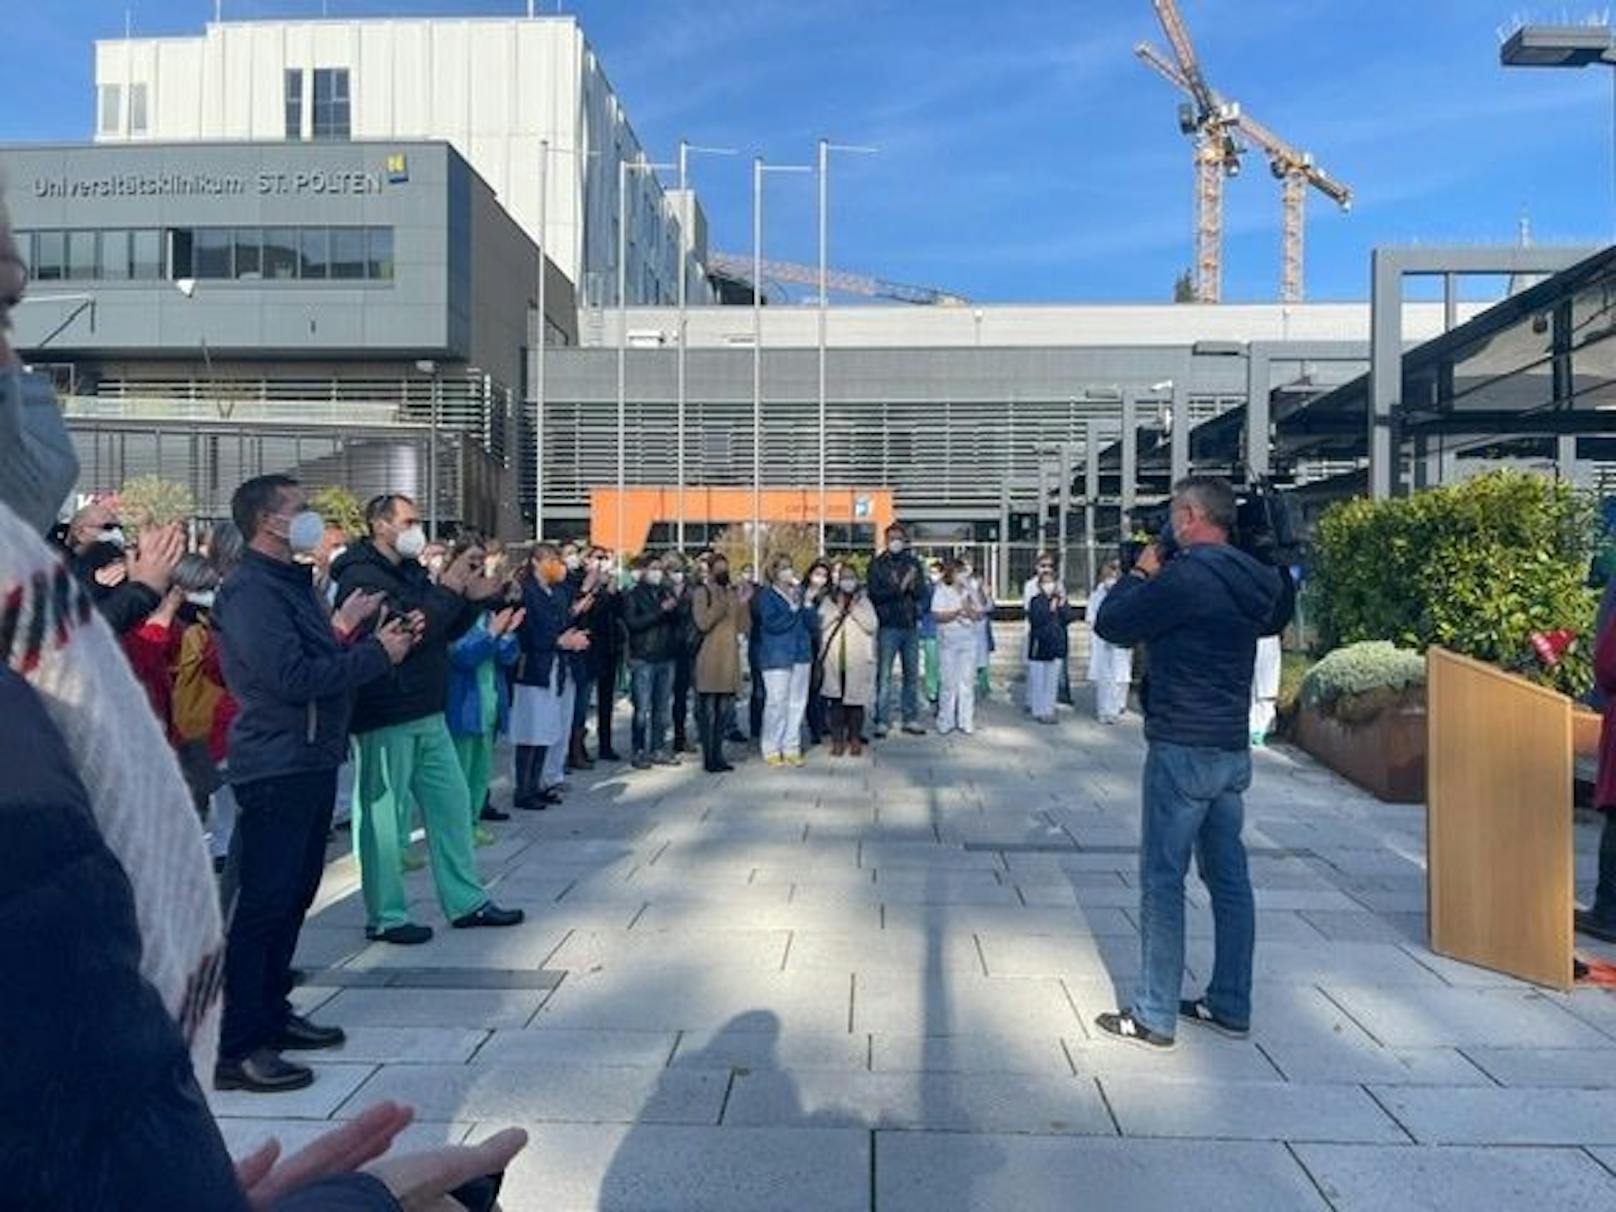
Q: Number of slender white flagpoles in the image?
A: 5